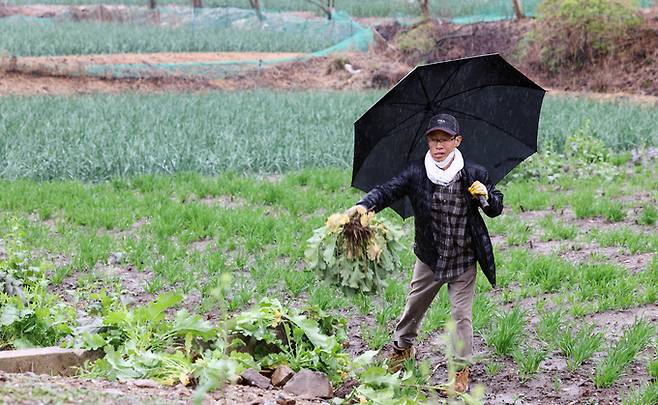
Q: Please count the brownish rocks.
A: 3